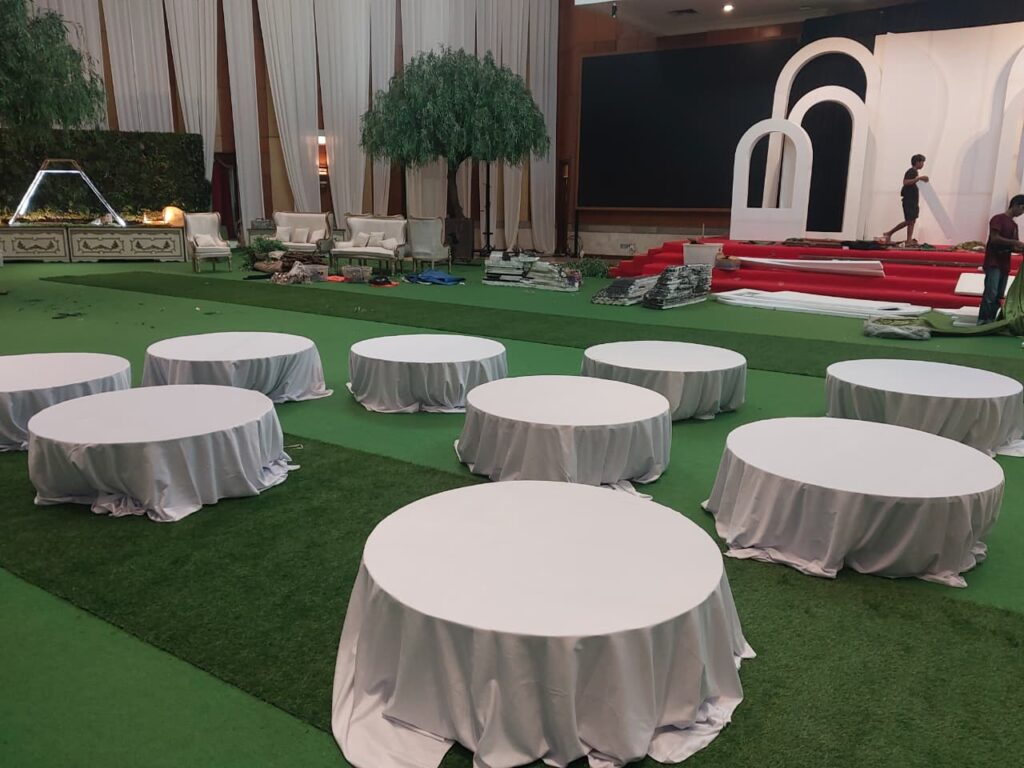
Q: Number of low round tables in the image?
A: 9